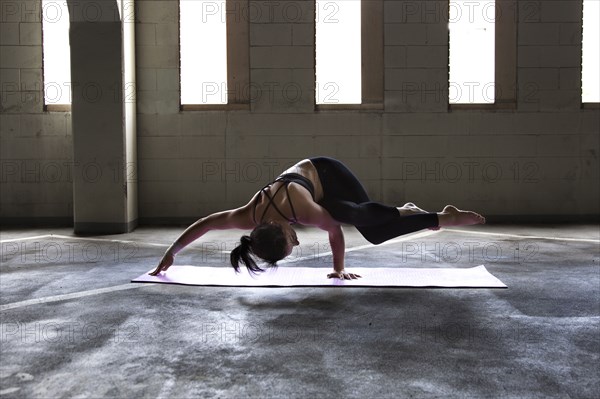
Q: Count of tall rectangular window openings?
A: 5